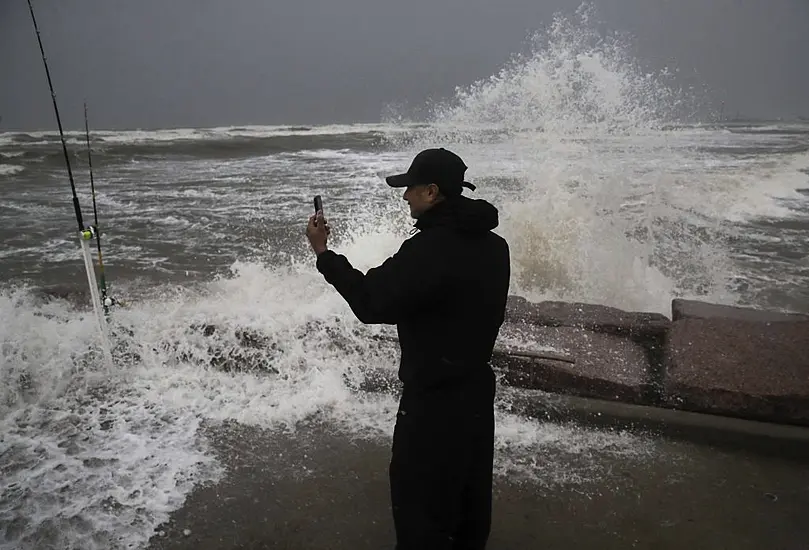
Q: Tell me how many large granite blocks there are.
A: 2